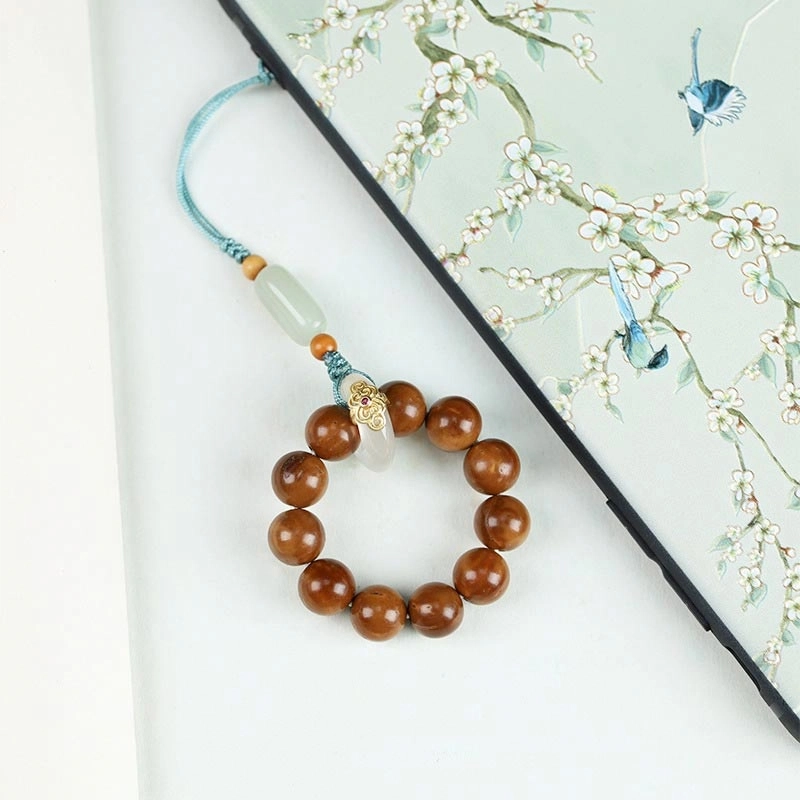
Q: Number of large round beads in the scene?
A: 11